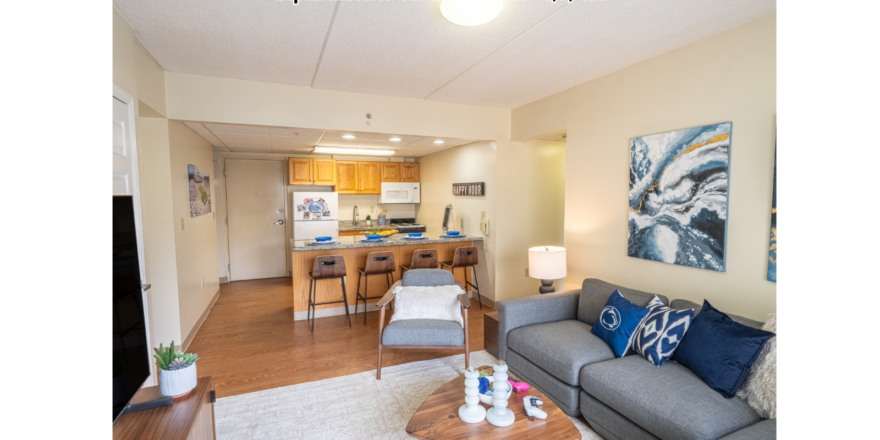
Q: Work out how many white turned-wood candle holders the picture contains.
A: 2